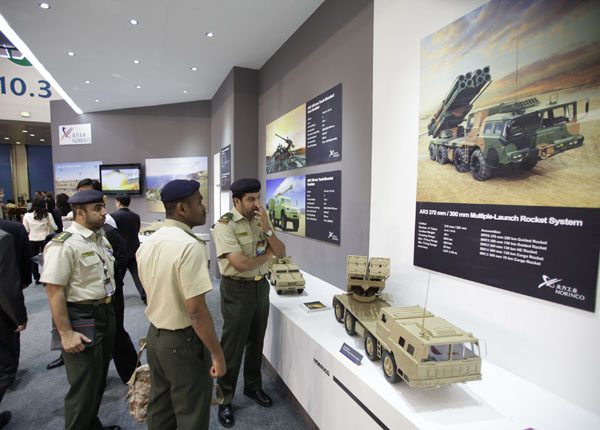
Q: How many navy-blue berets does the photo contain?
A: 3